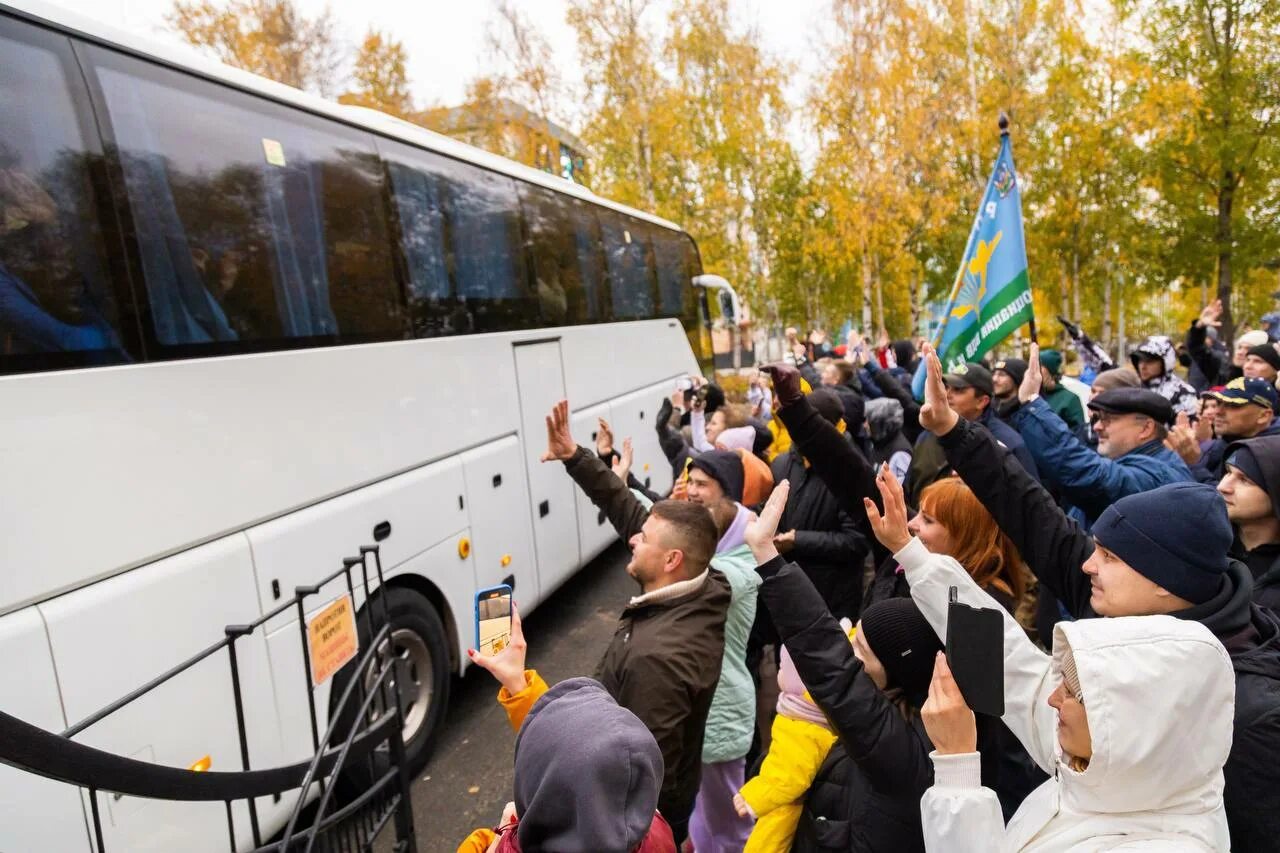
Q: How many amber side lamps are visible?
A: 4